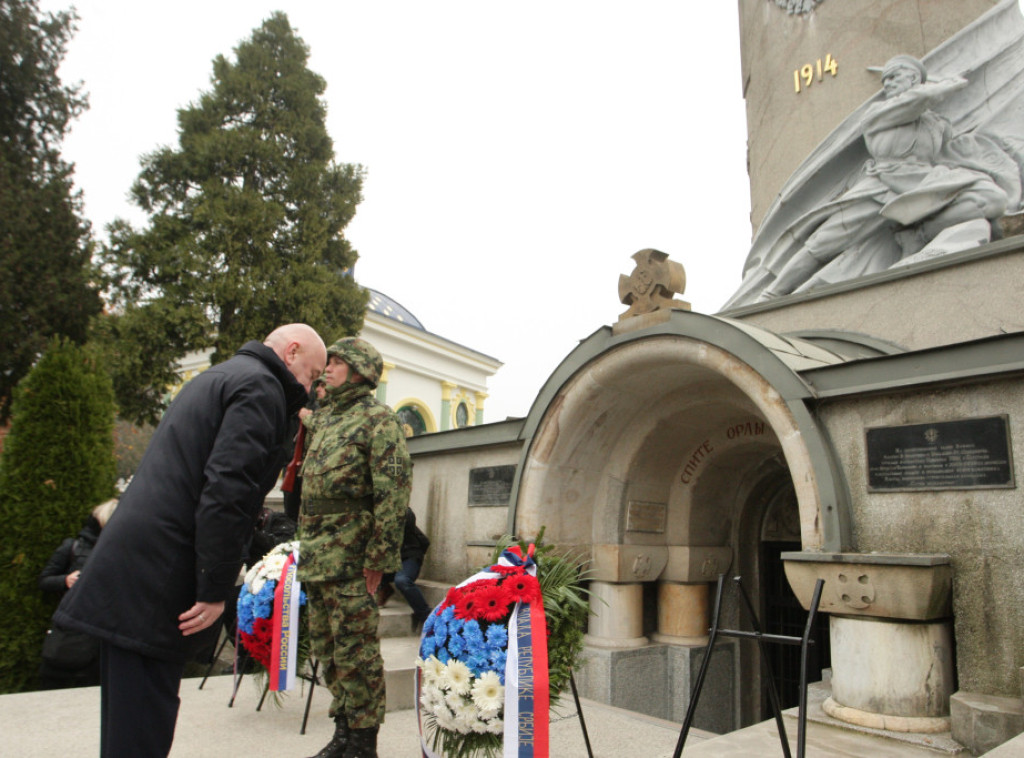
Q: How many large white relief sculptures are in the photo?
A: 1